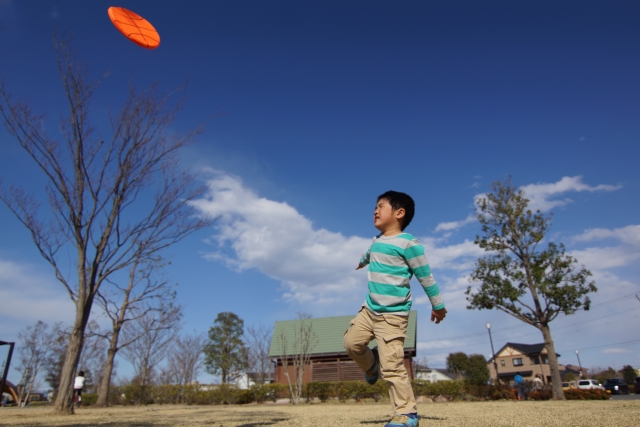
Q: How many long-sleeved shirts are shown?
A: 1